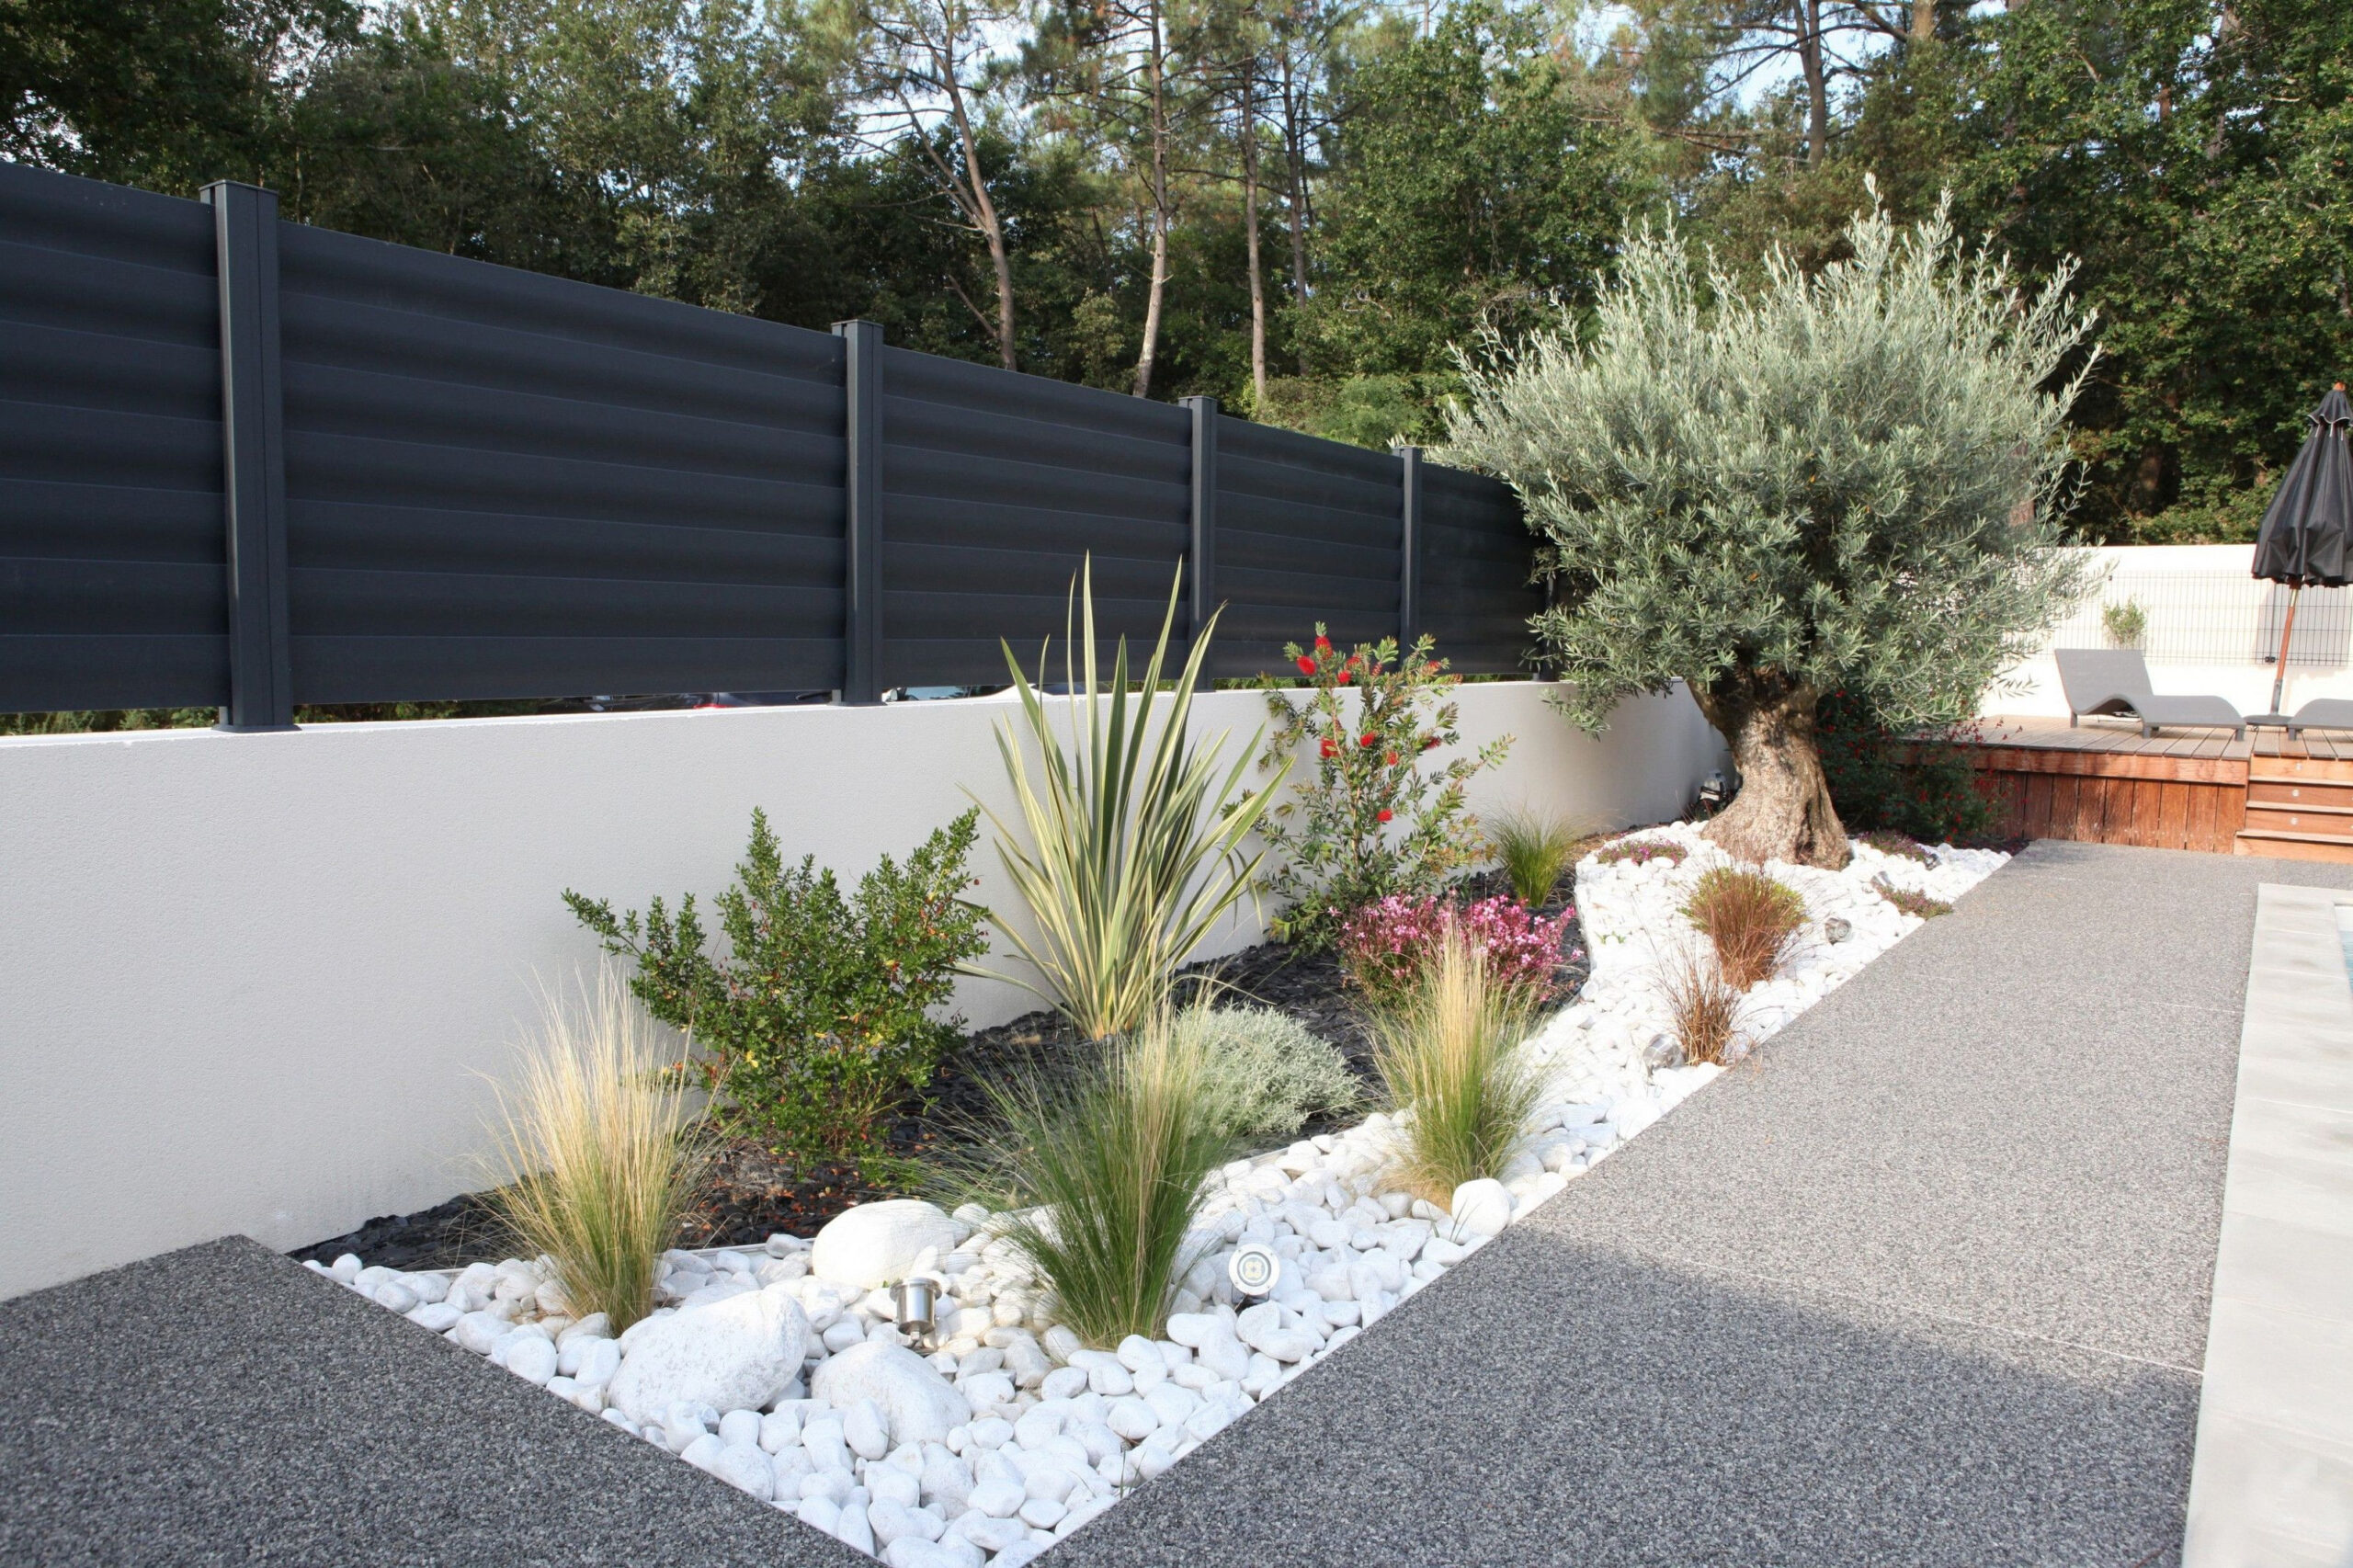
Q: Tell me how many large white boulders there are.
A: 3